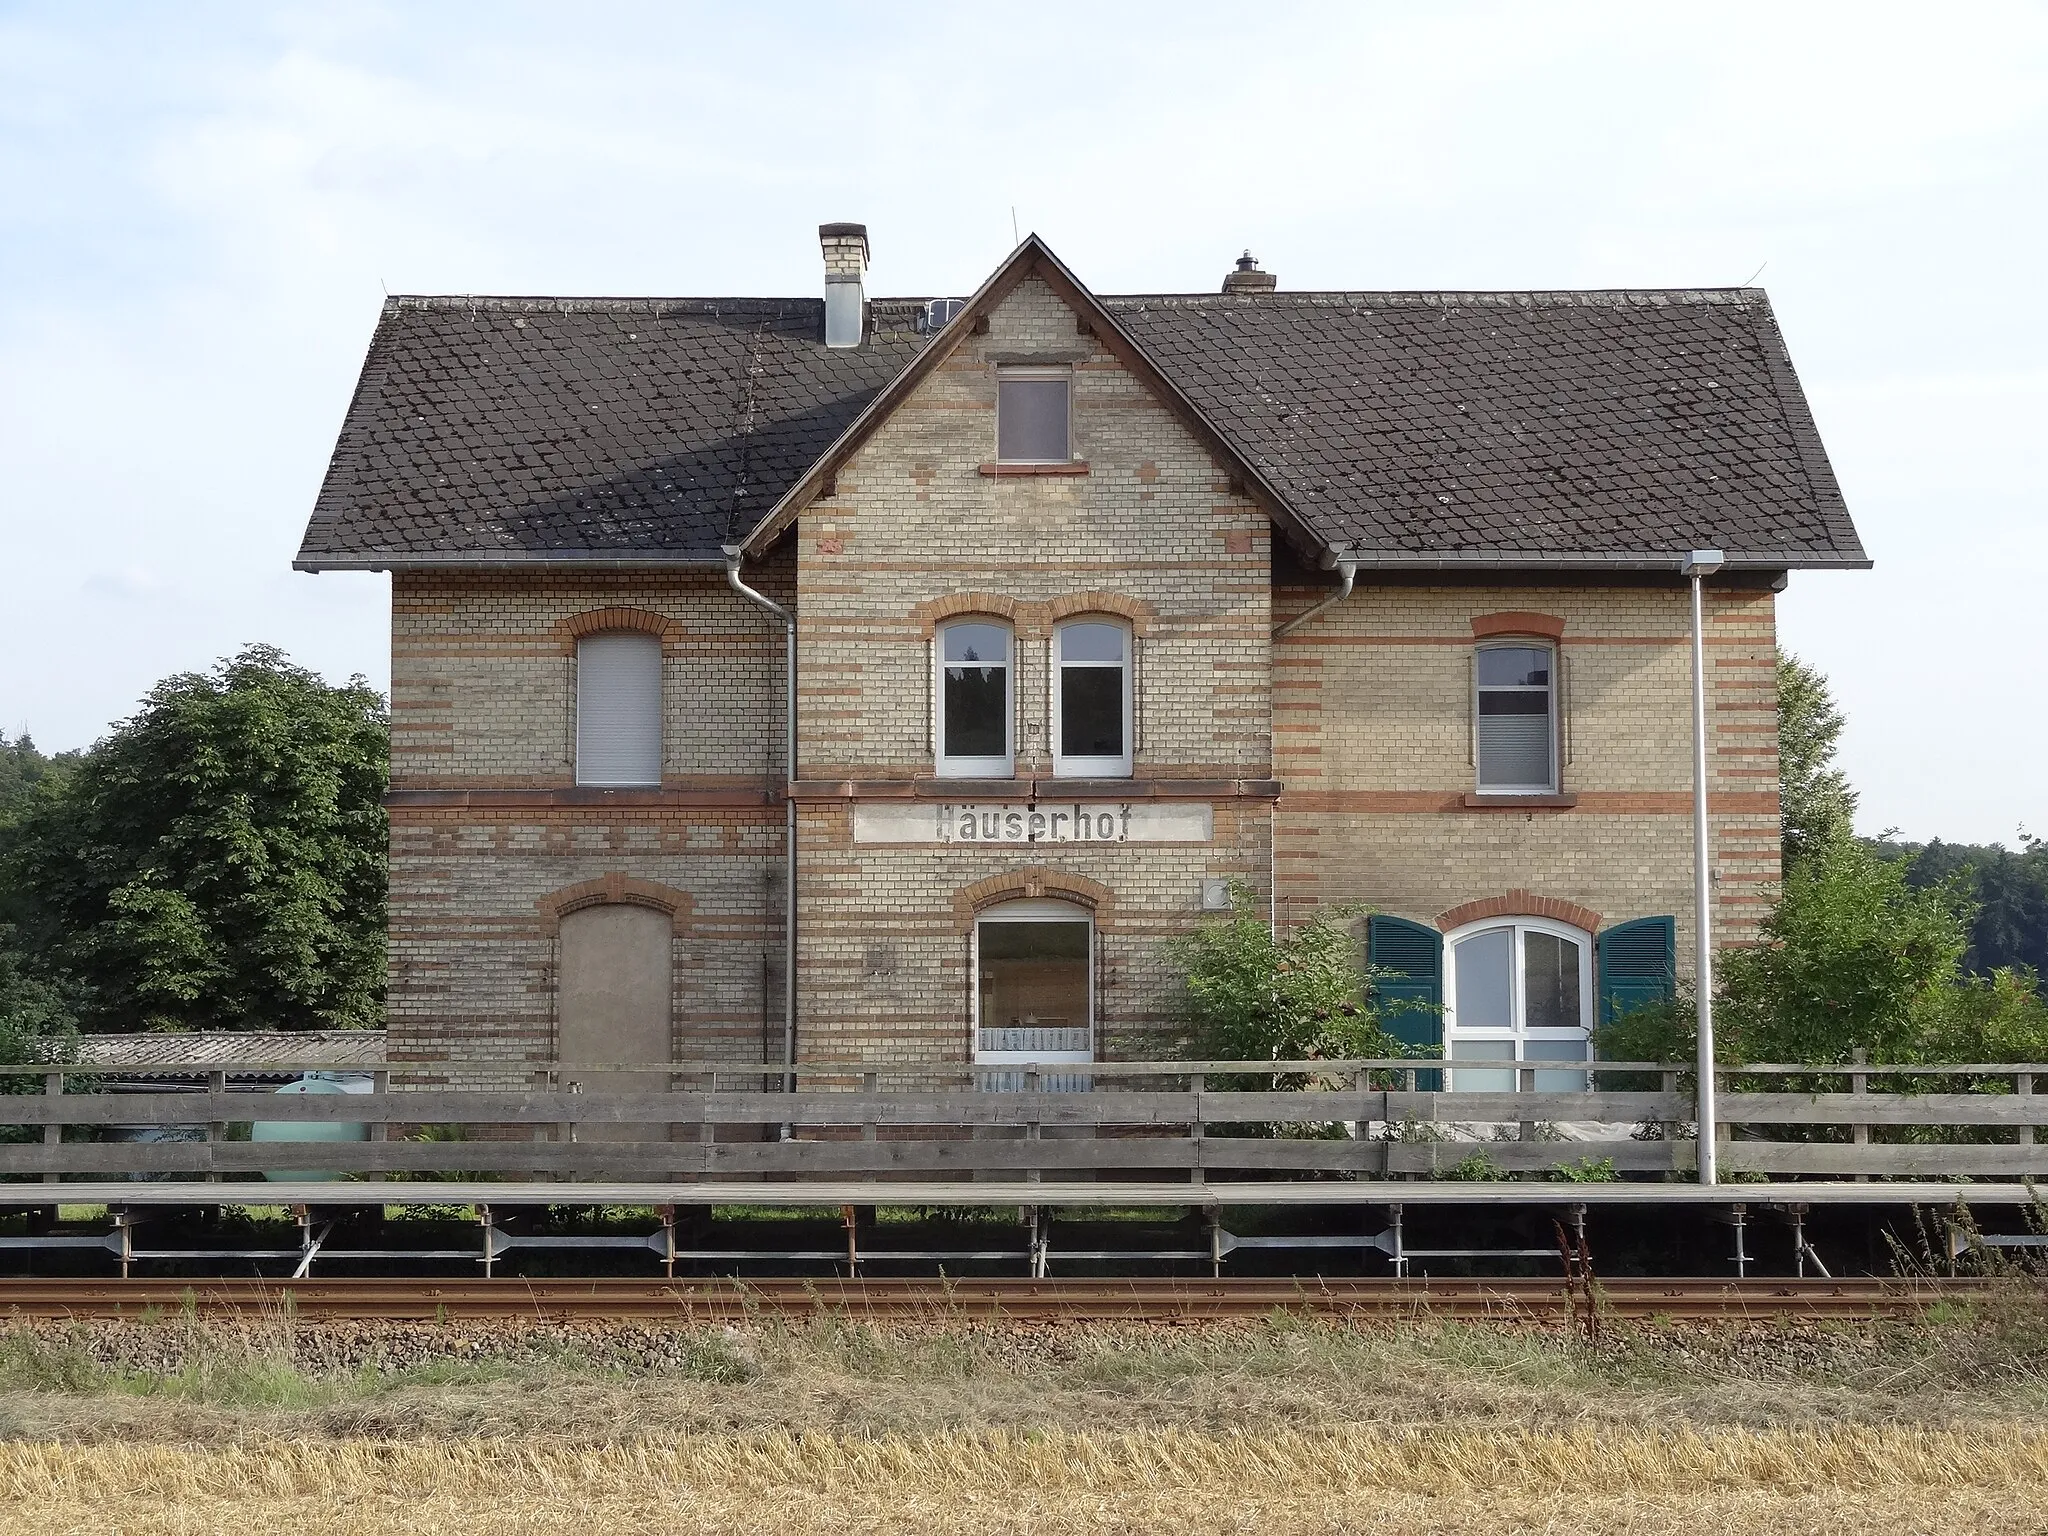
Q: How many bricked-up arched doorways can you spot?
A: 1